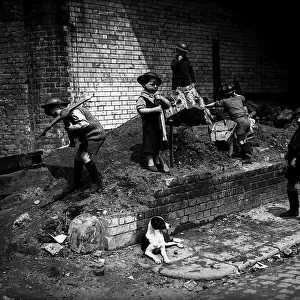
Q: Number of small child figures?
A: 5